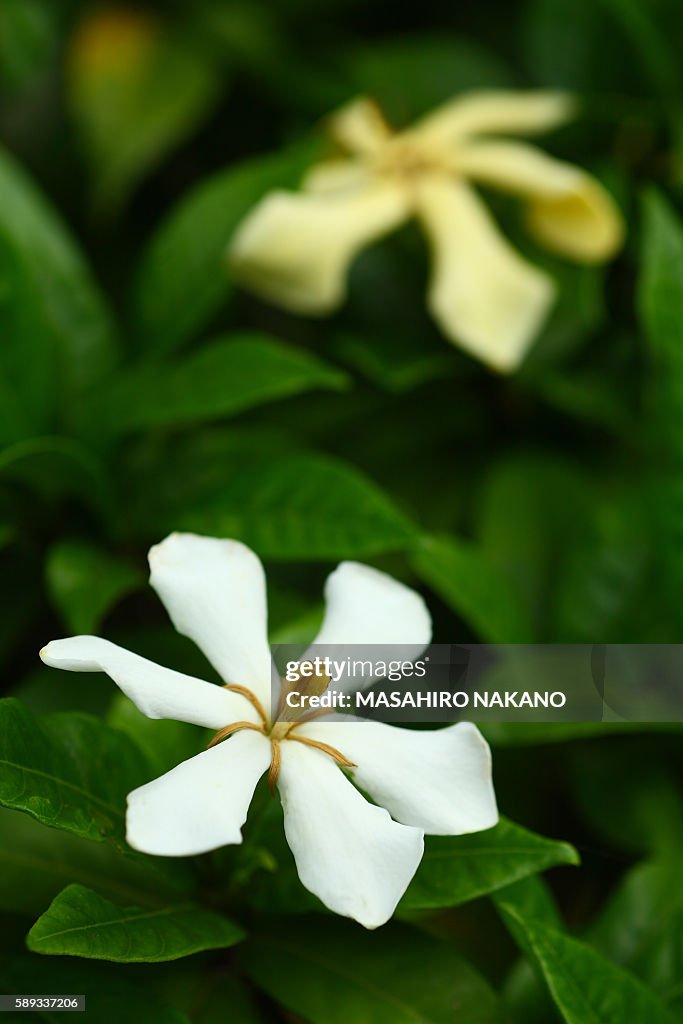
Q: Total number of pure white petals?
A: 6